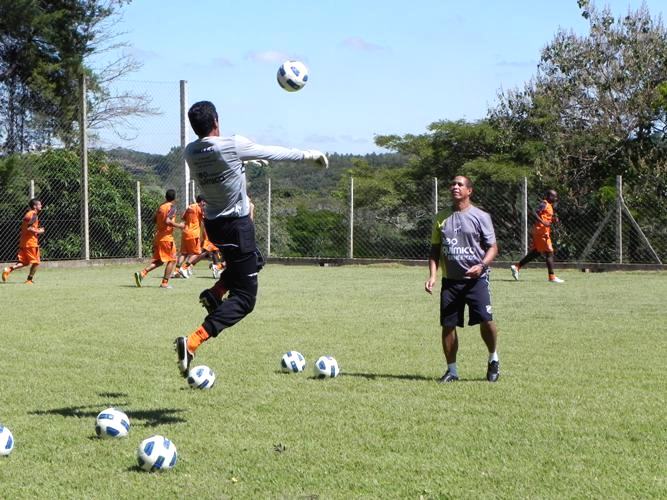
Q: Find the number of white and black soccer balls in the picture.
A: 7